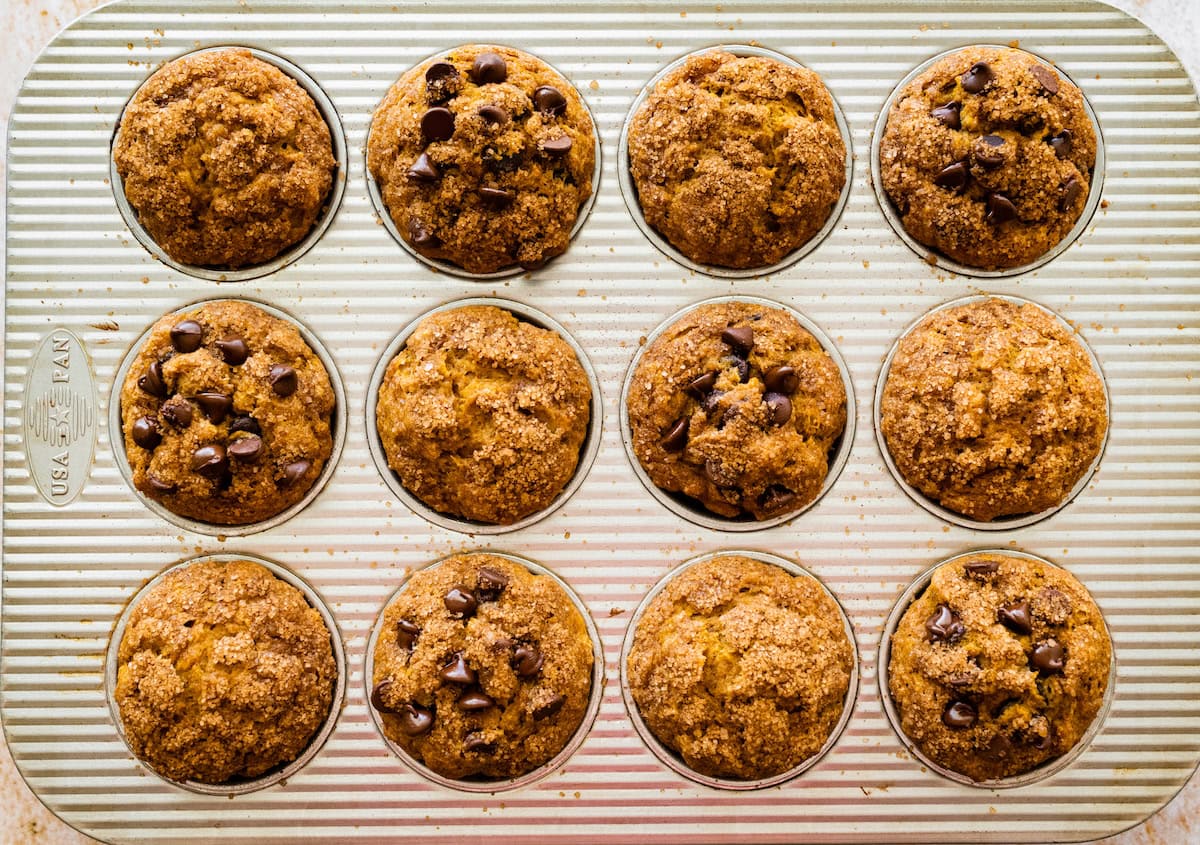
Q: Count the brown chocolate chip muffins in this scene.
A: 6